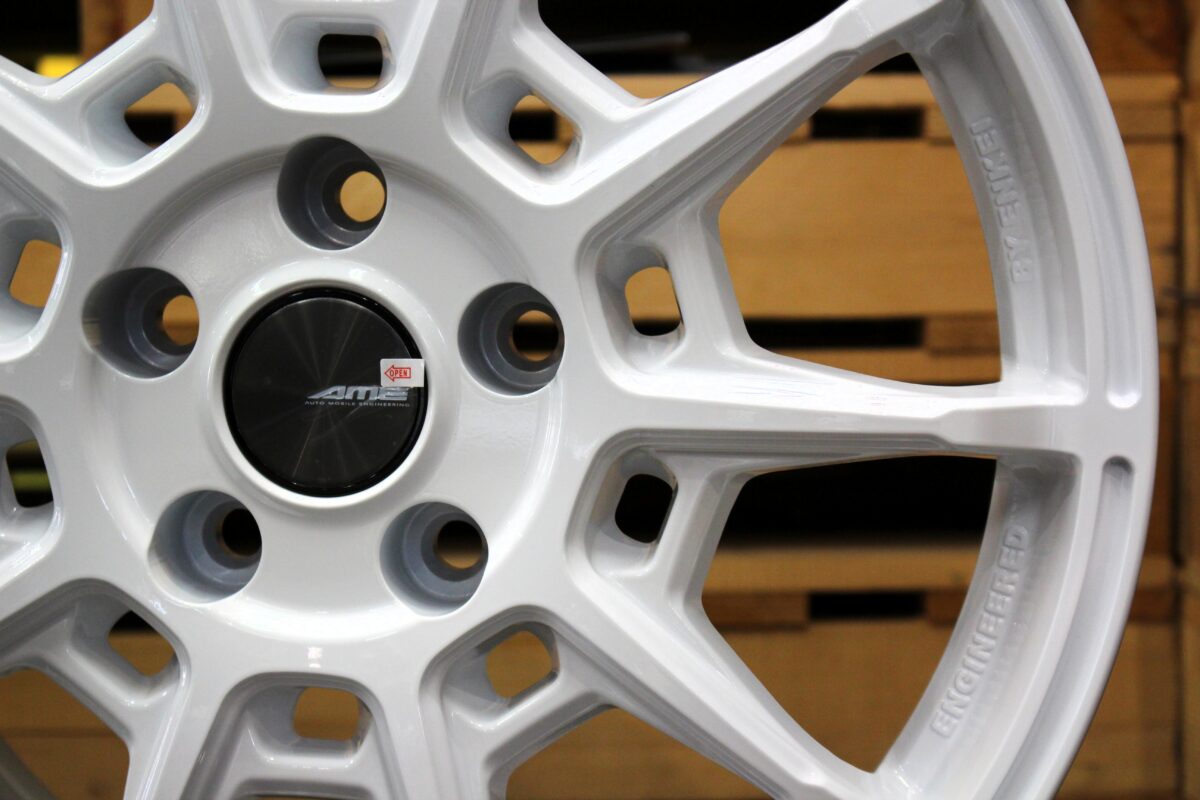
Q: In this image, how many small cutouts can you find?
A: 10